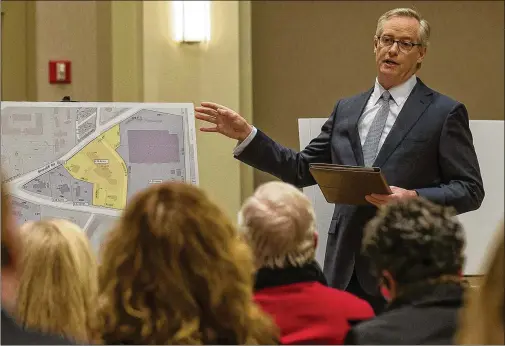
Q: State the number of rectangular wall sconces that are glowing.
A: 1